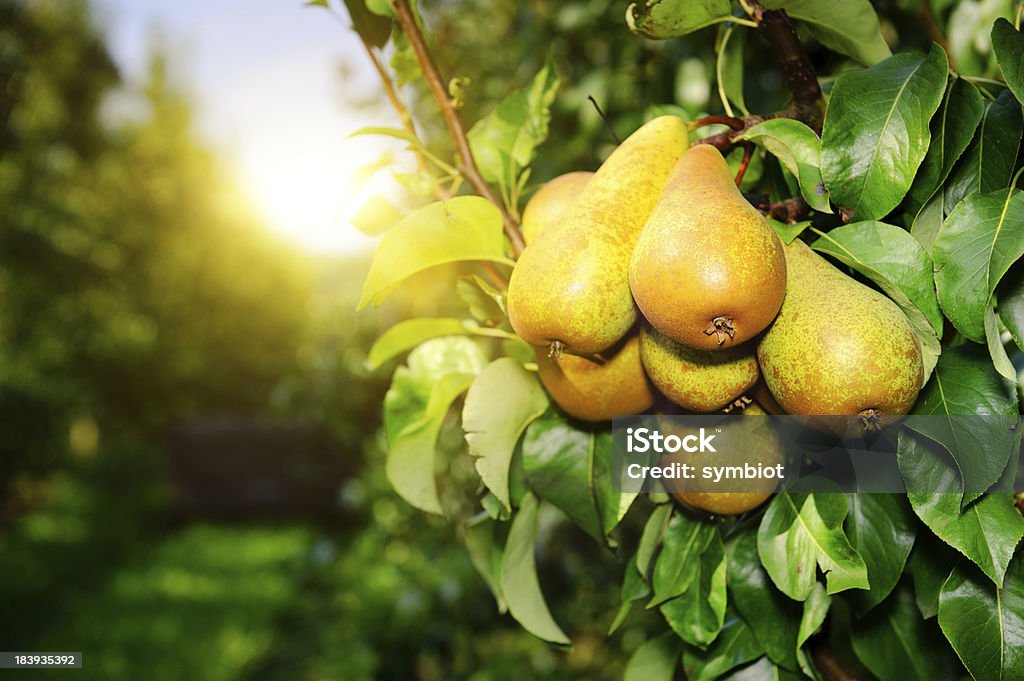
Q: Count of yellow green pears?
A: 7